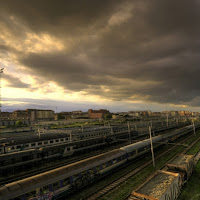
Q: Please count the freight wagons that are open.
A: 2